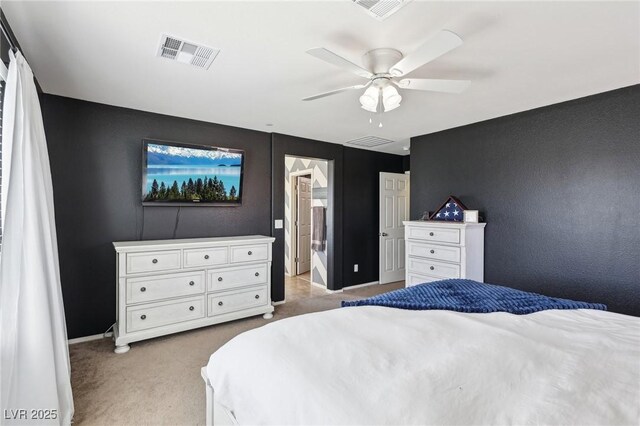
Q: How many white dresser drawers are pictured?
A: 11